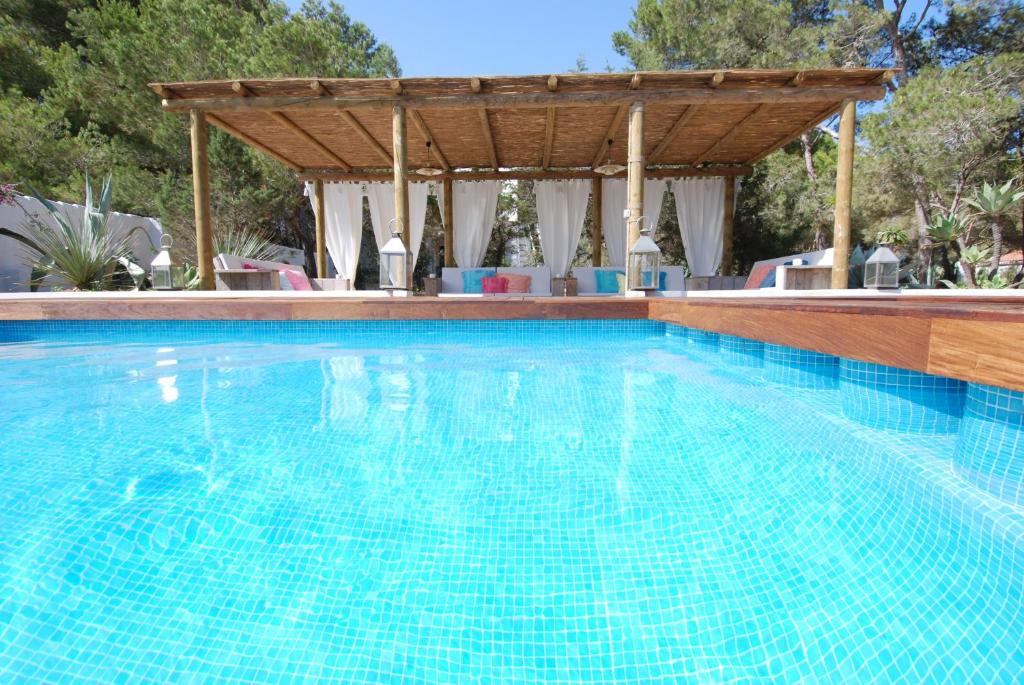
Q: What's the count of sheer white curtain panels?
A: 6